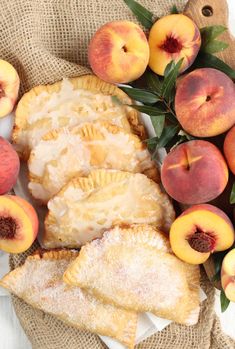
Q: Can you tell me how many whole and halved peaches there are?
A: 10